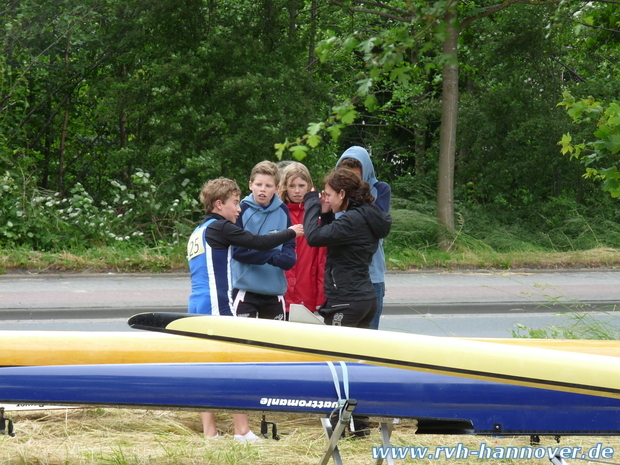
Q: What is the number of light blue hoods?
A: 2